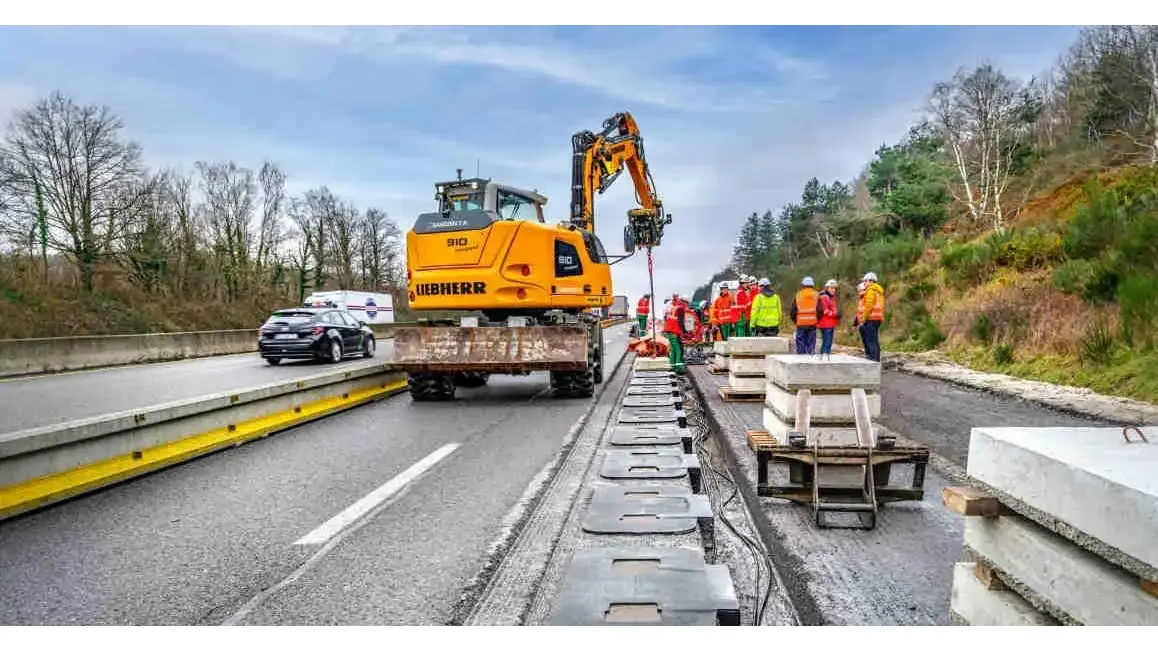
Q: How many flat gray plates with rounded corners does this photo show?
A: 9